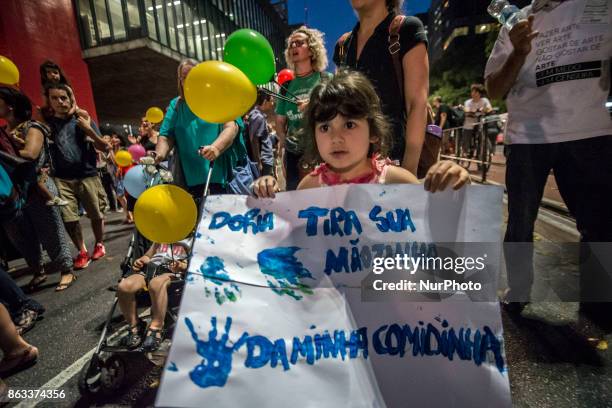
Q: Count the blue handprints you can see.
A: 3